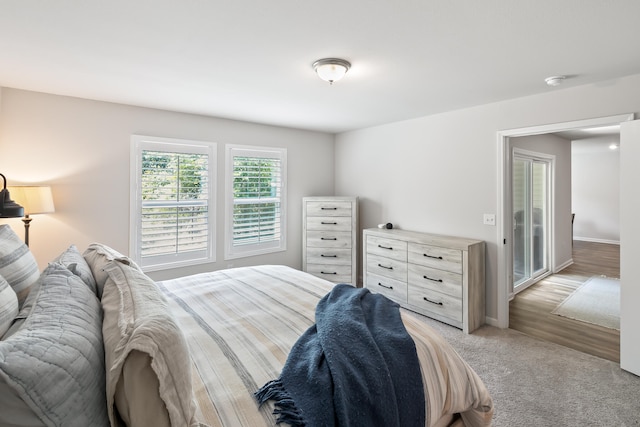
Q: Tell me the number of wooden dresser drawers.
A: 11